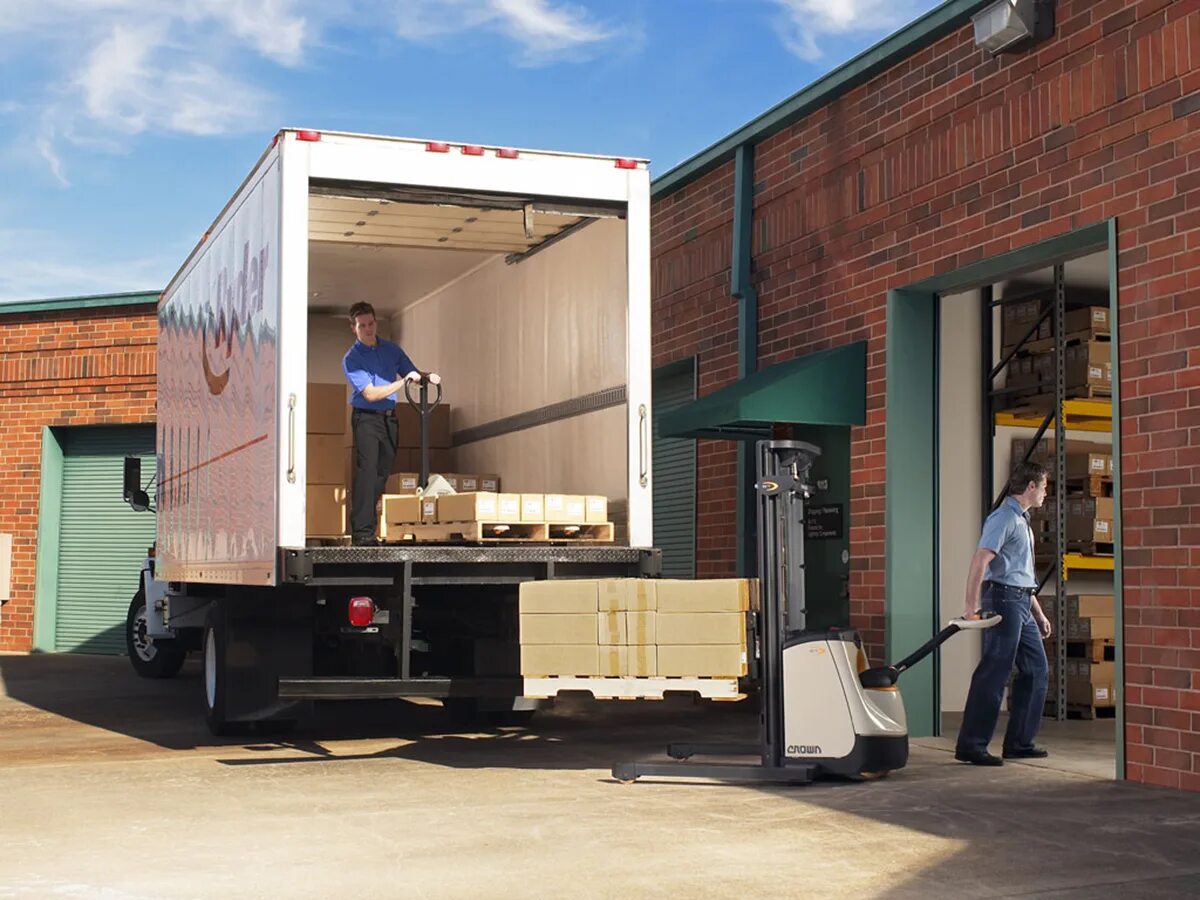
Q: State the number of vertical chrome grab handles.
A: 2